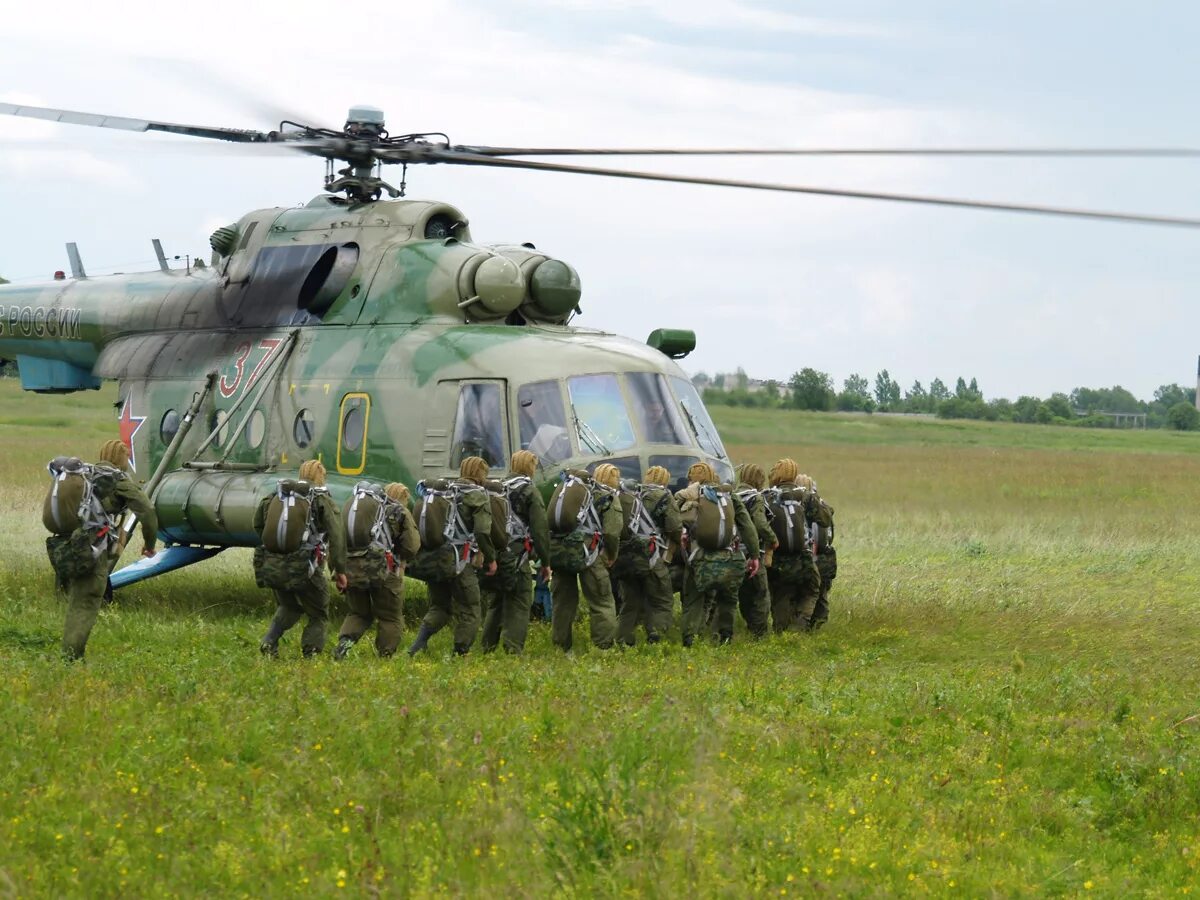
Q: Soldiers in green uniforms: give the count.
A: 11